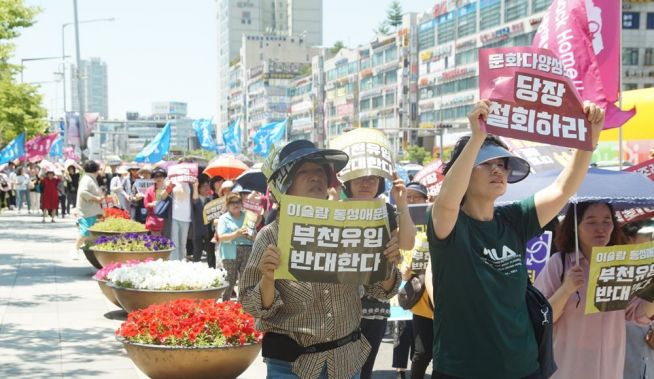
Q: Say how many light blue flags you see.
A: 6